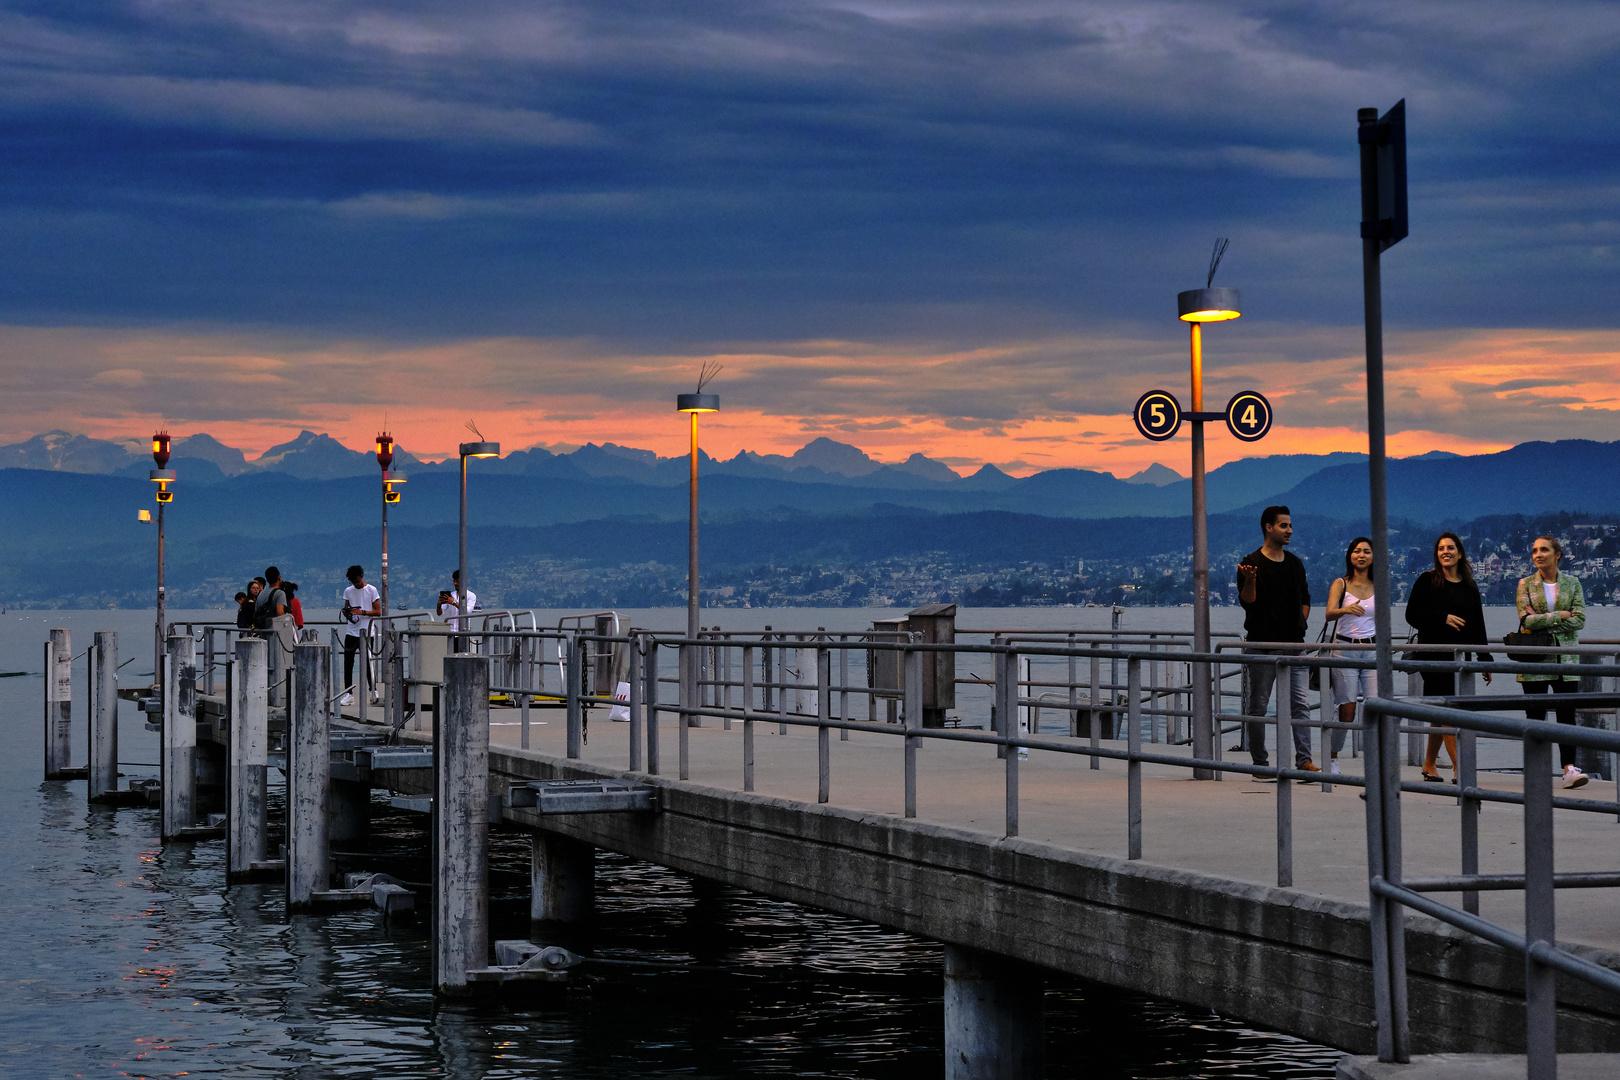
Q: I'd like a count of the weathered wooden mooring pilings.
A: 6